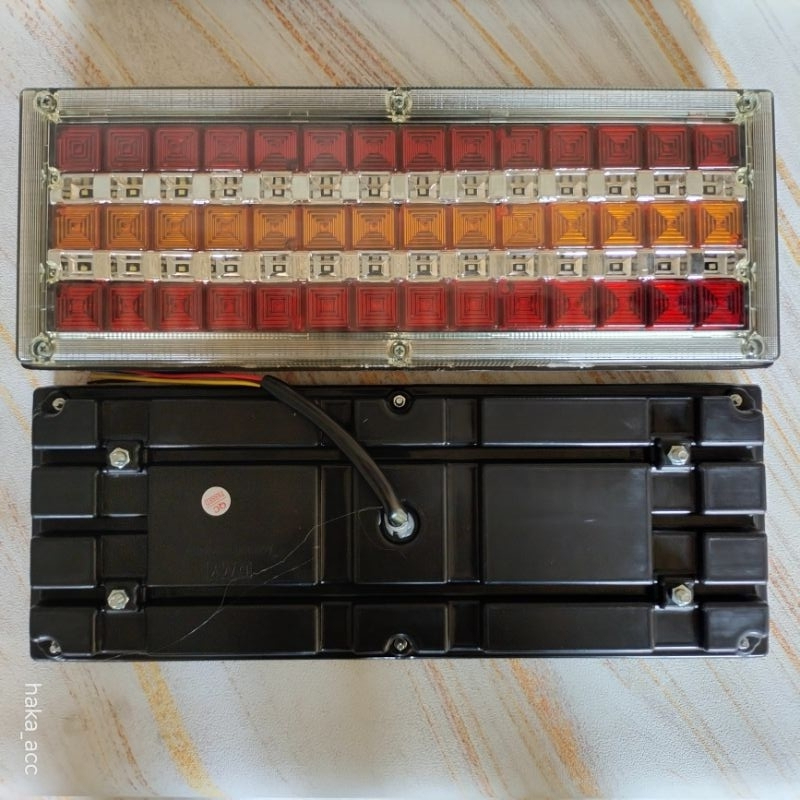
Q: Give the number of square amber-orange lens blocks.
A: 14